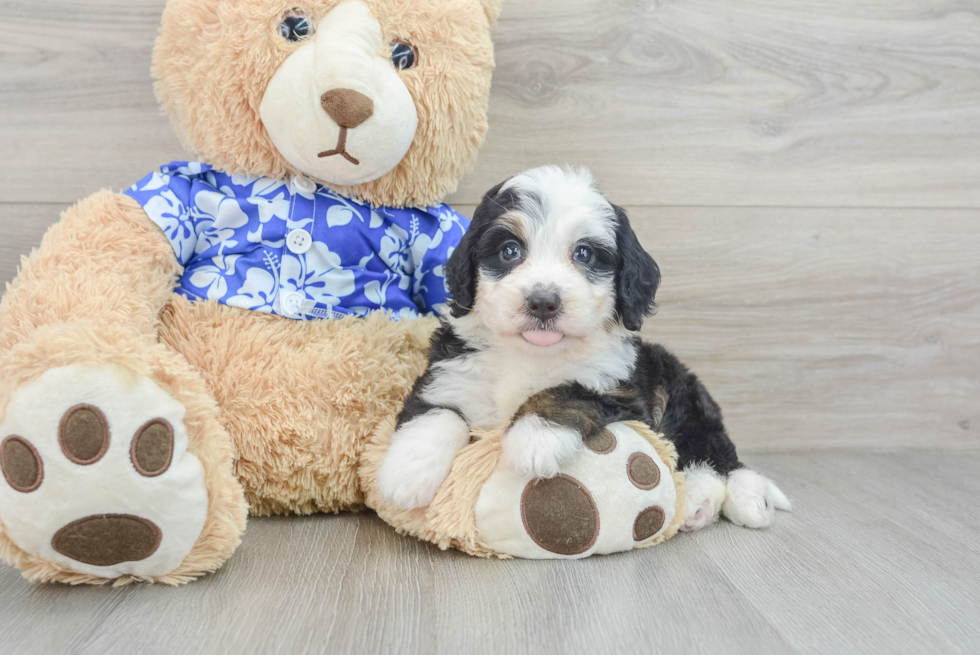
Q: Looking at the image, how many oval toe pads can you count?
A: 6